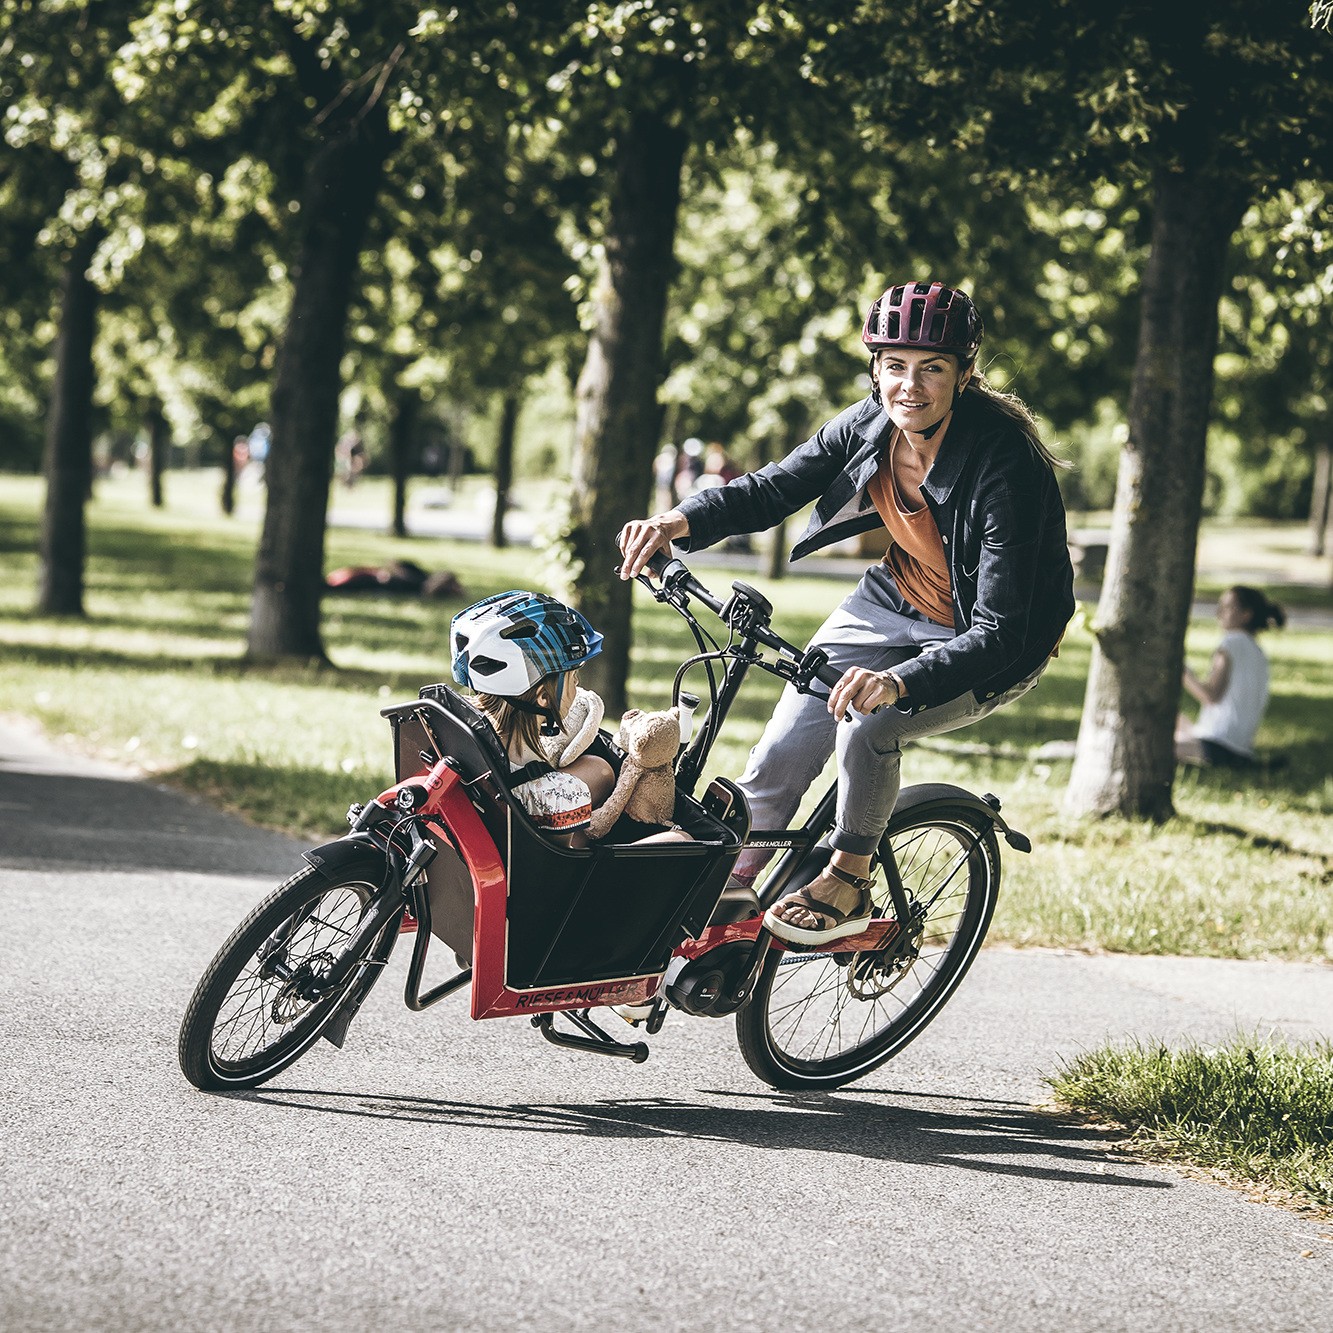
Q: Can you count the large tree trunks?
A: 4